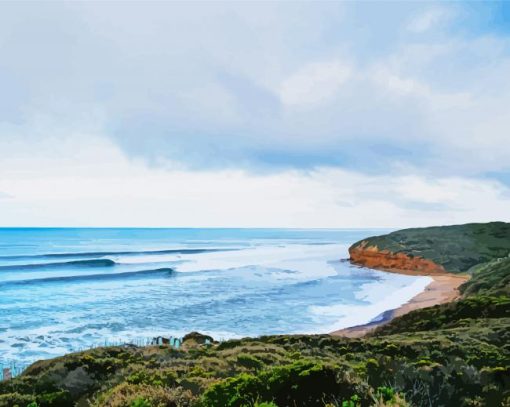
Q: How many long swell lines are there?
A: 3